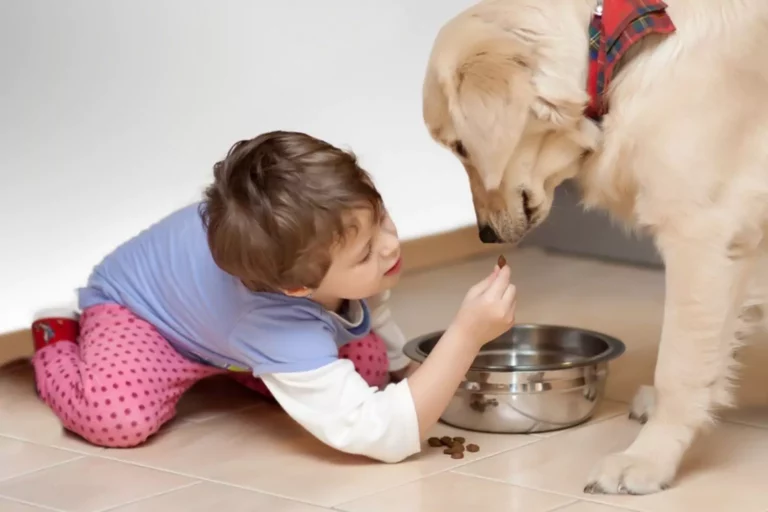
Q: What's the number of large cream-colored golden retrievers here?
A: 1